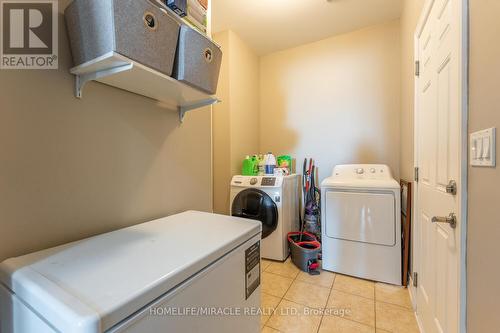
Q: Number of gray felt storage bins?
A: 2